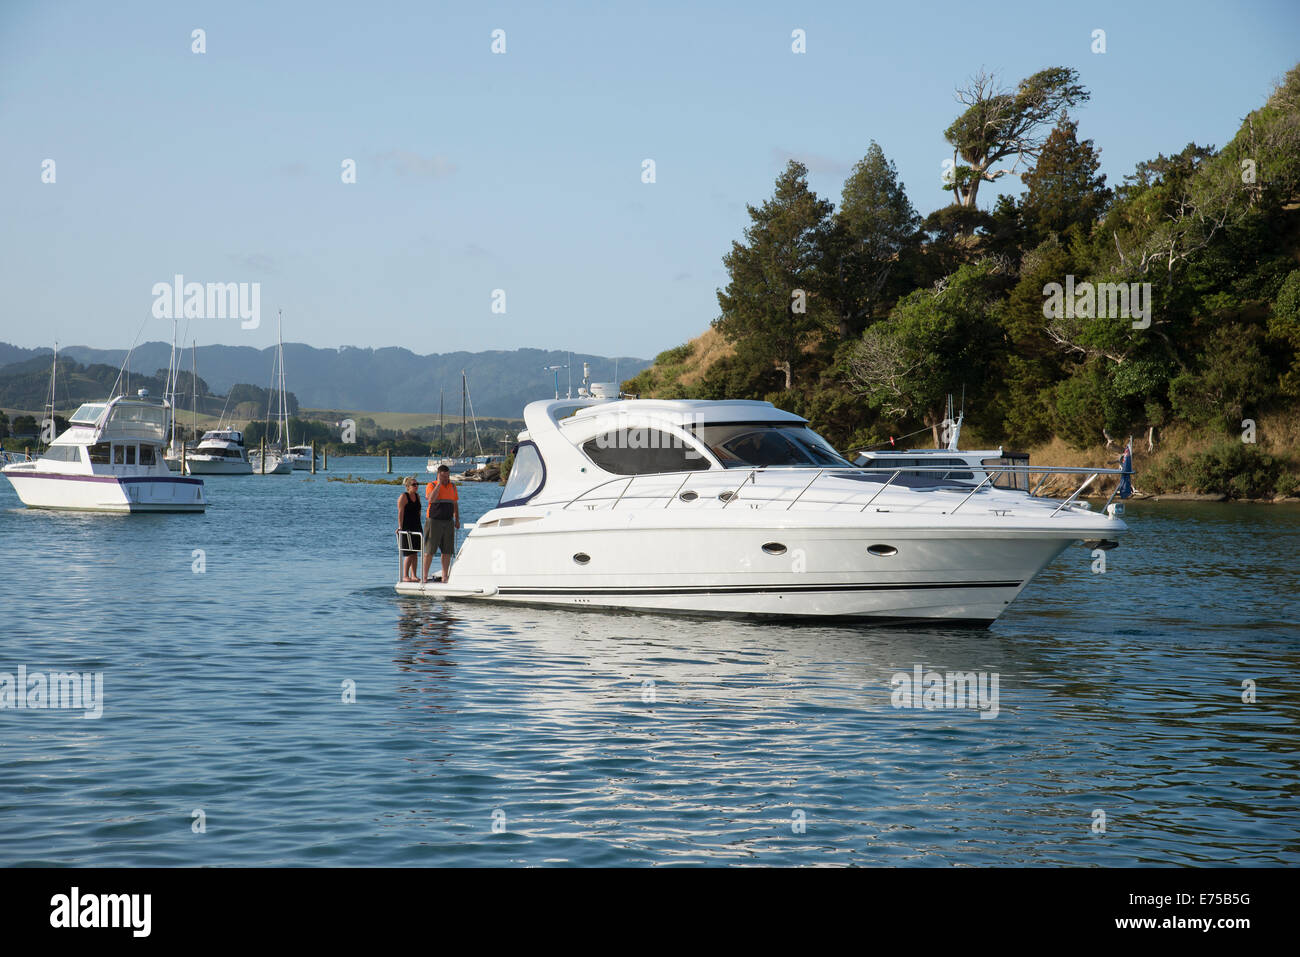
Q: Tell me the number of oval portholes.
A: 5